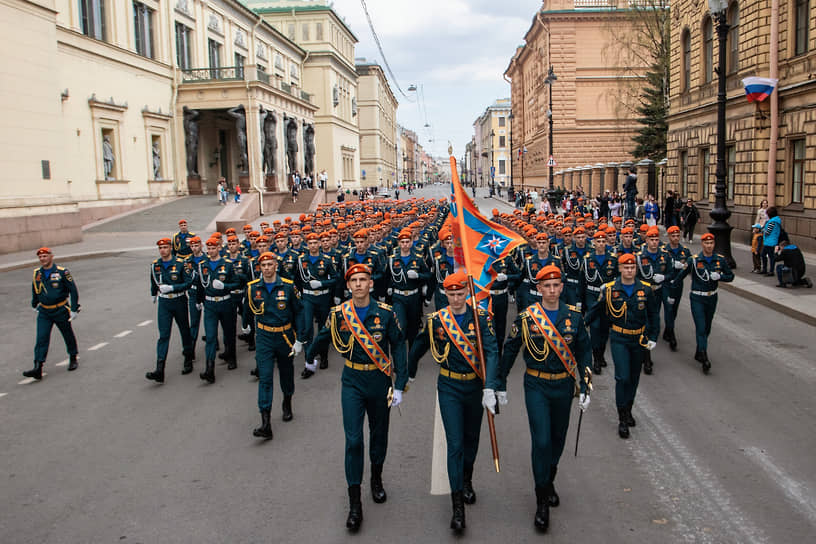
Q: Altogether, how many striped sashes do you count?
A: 3